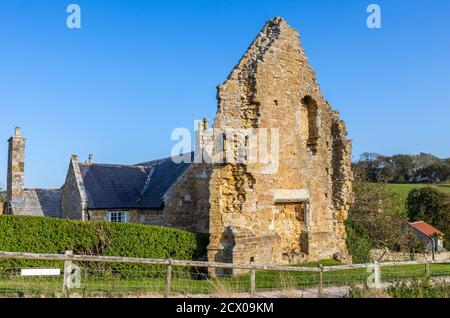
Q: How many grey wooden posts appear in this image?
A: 6